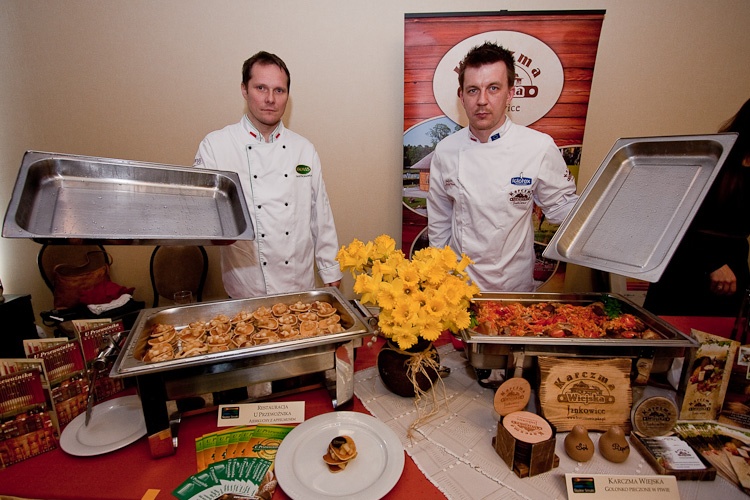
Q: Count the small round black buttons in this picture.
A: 10